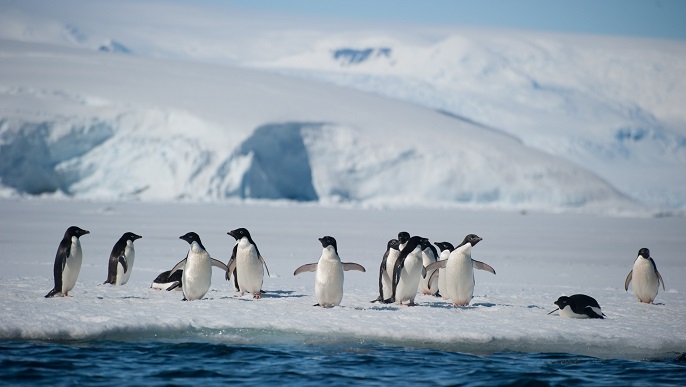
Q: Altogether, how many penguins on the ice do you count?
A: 14